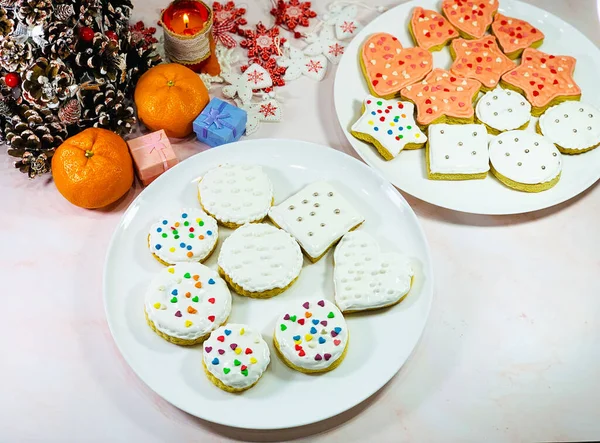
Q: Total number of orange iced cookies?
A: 7